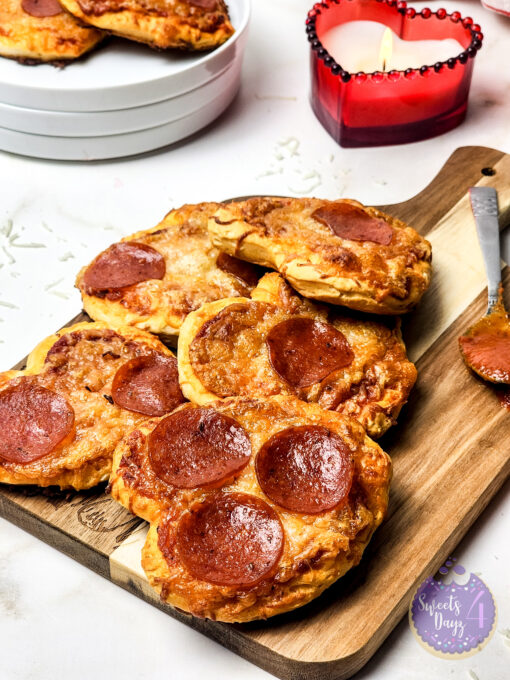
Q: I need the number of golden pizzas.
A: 7